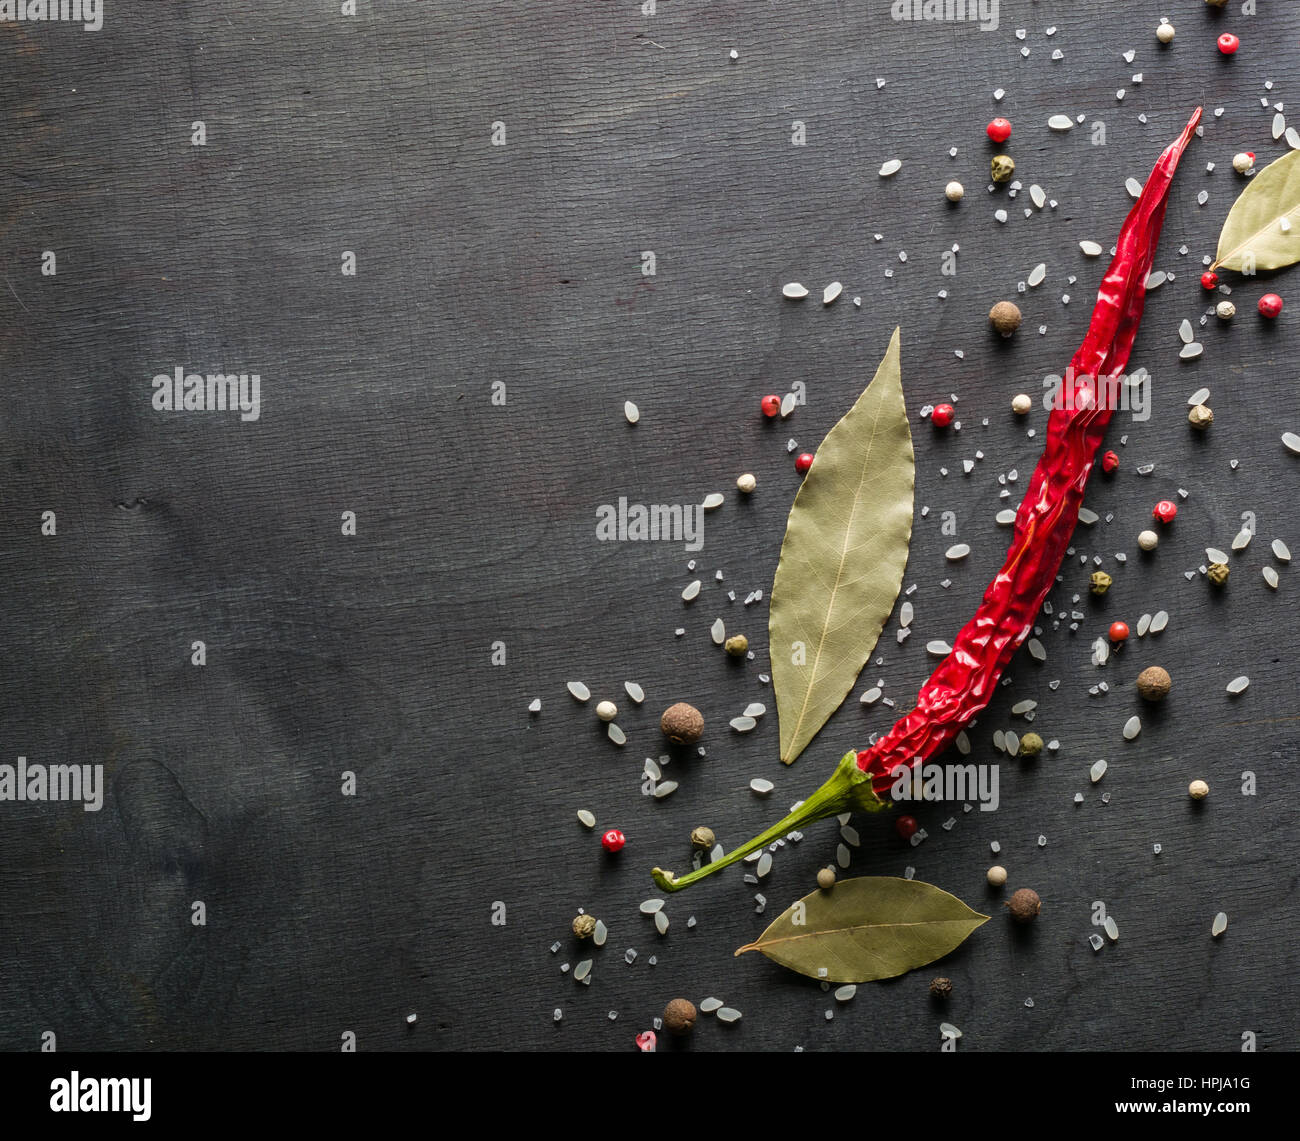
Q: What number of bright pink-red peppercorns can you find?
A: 14